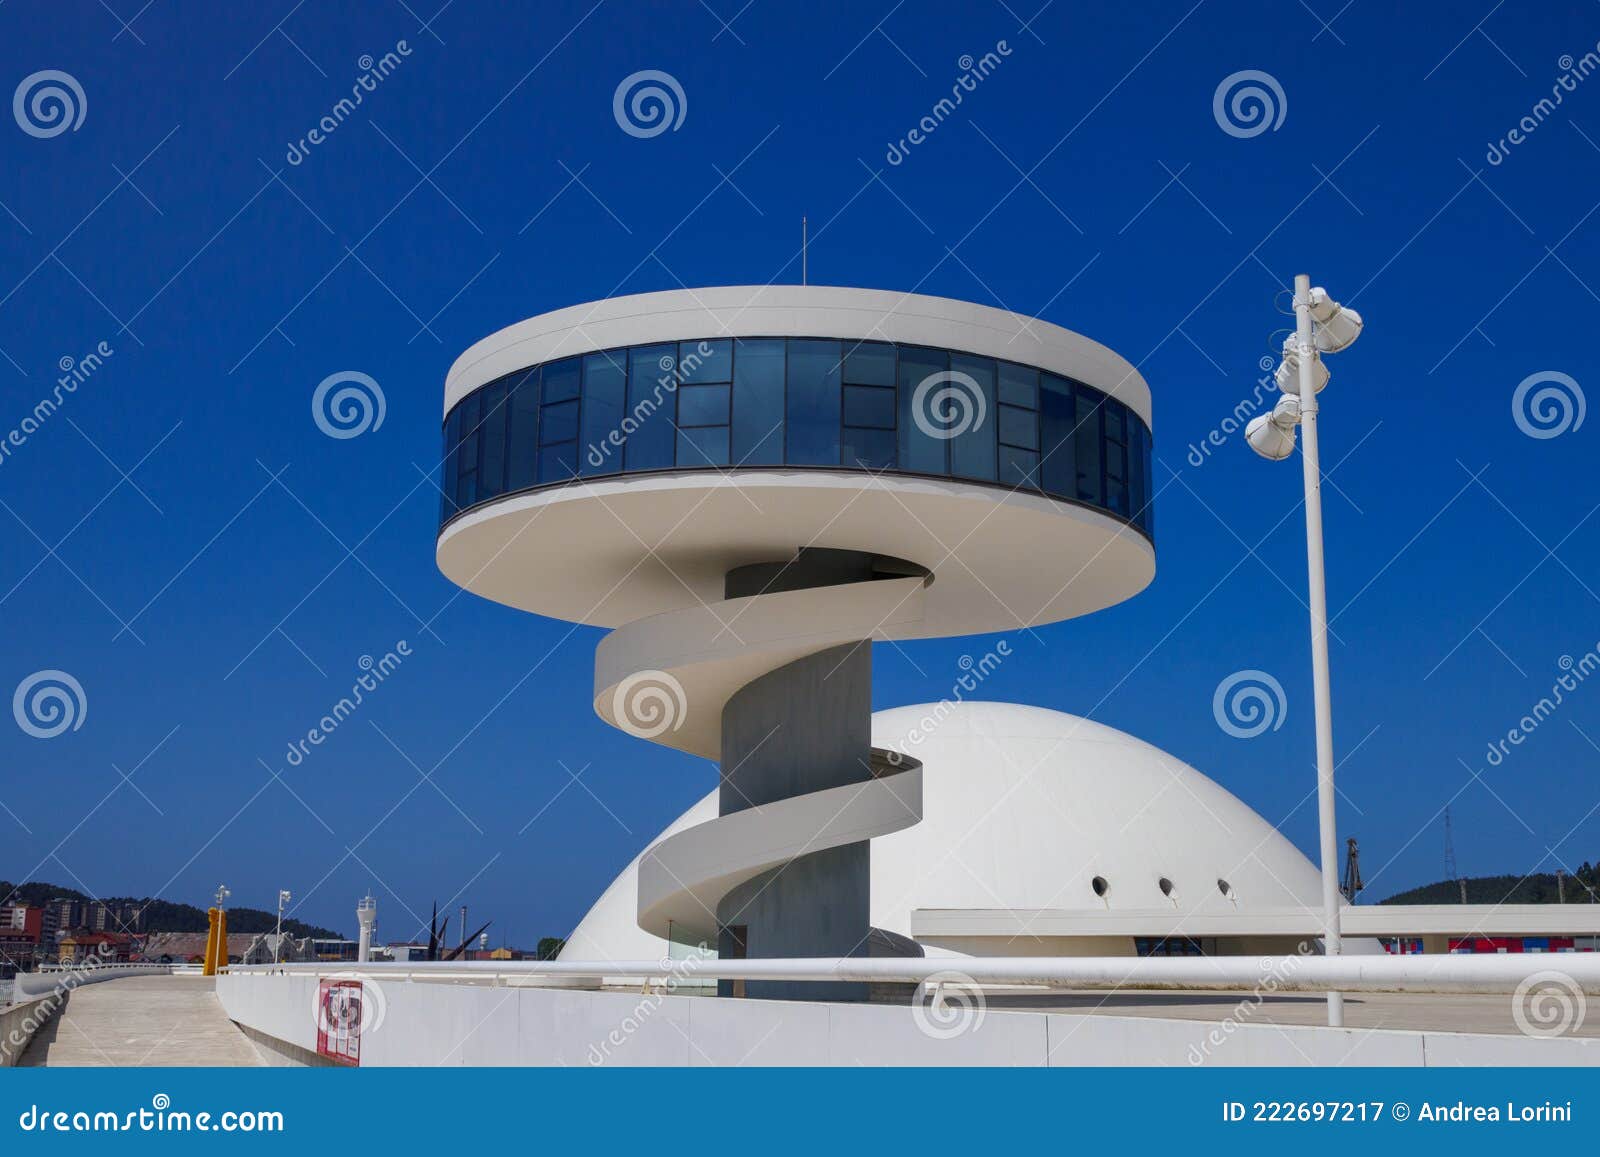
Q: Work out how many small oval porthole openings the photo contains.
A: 3